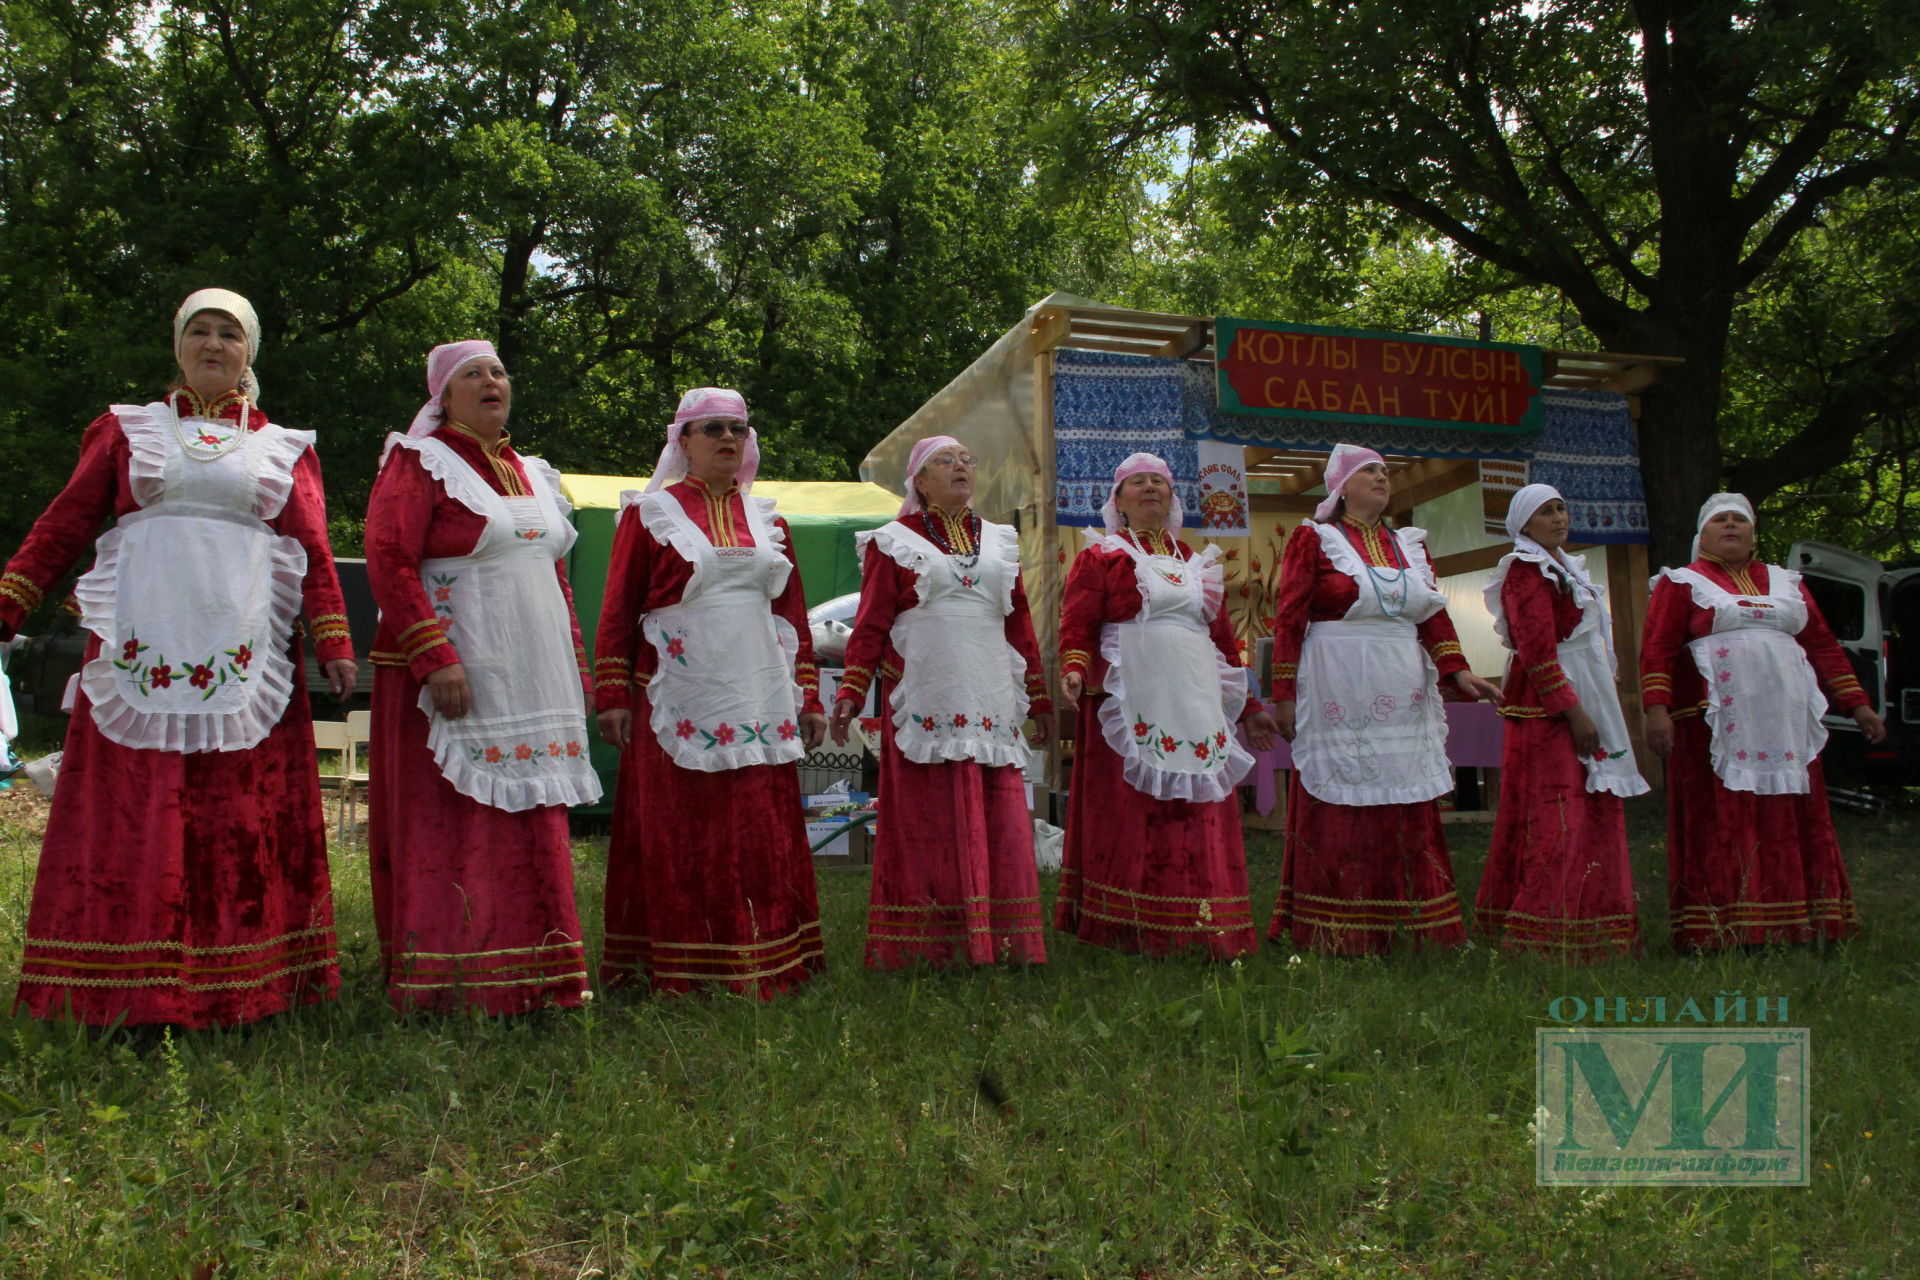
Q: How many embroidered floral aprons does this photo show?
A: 8